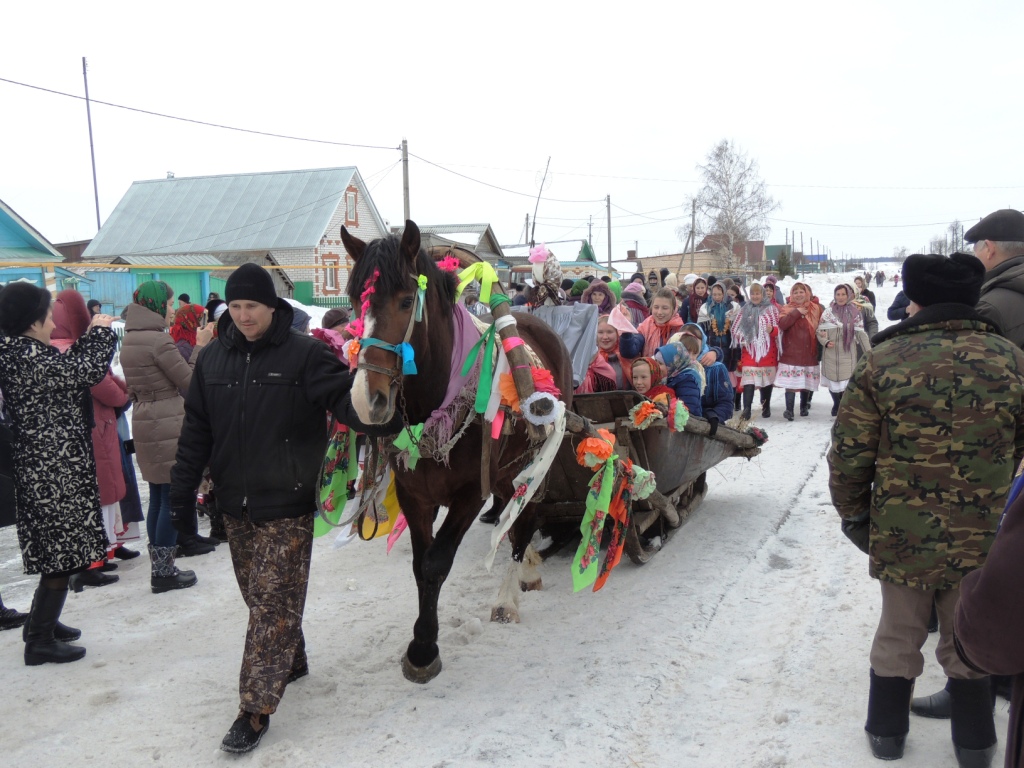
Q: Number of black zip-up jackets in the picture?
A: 1